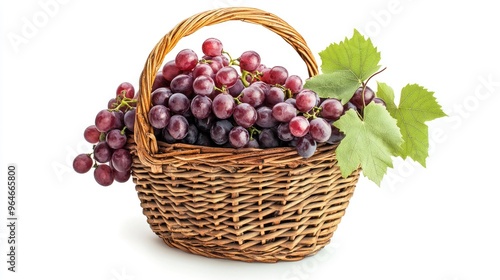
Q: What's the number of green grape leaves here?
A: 3